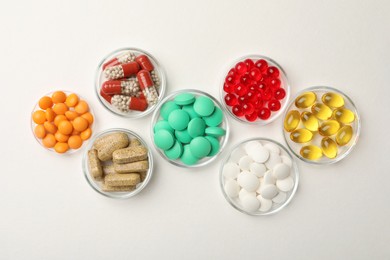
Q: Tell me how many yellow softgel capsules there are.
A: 11